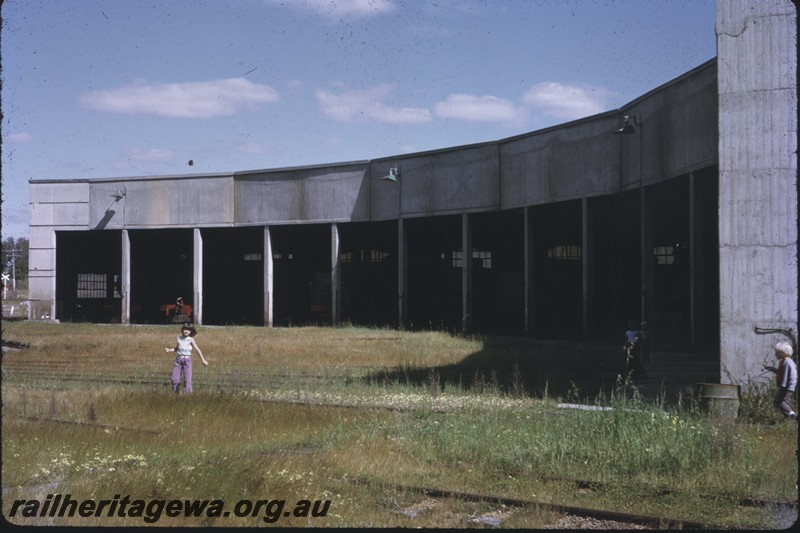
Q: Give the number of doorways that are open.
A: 11